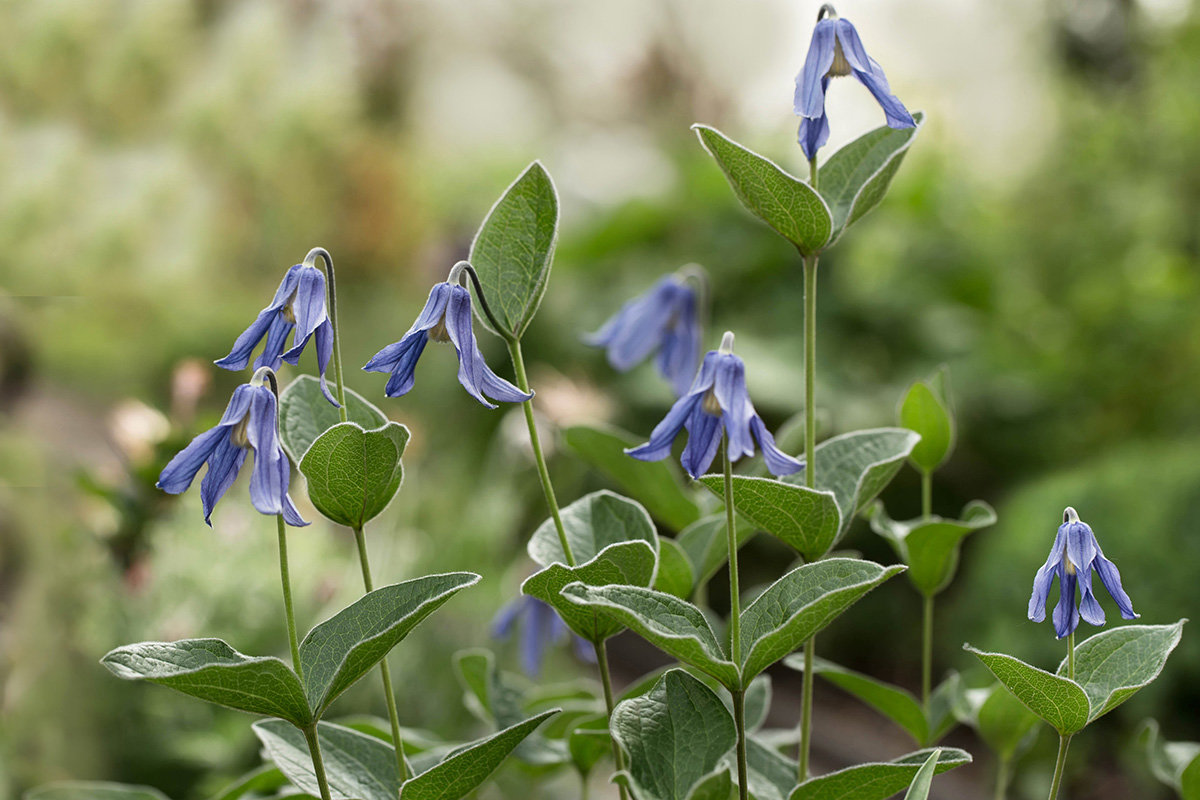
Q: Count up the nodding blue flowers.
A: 8